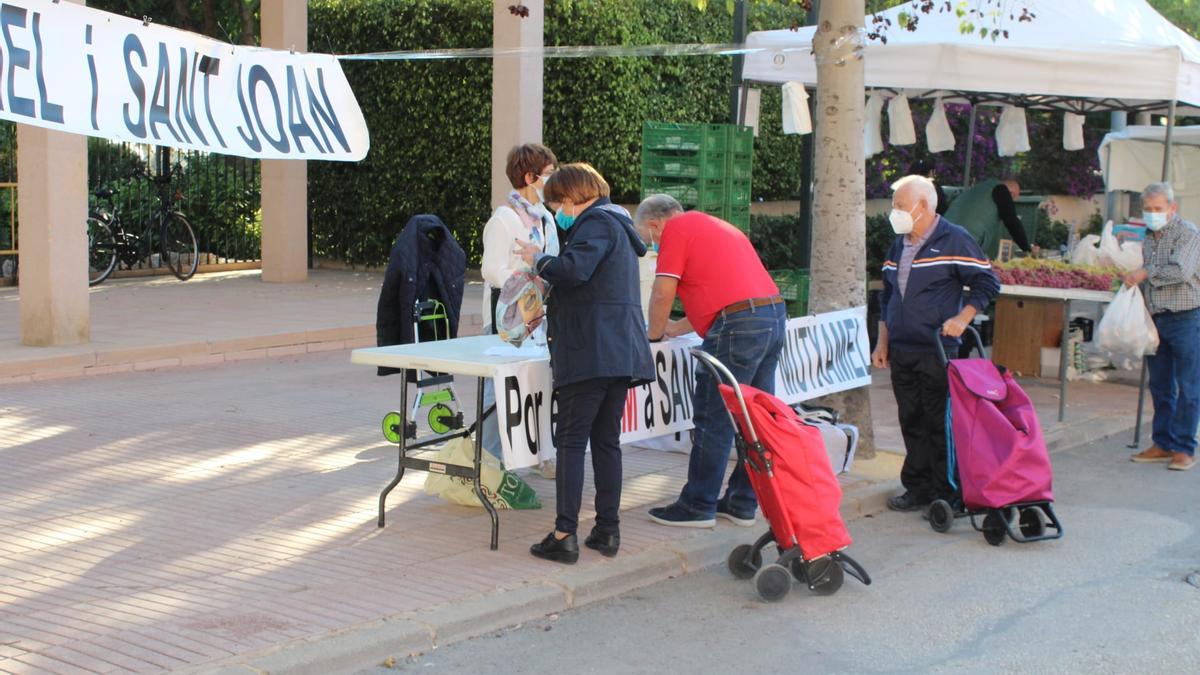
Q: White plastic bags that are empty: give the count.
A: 6